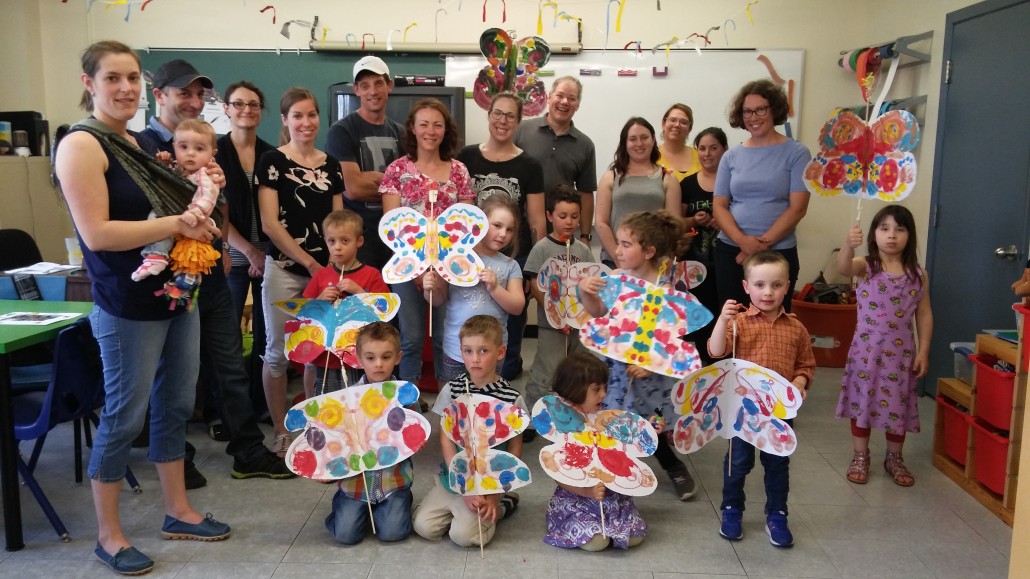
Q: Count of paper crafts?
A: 11